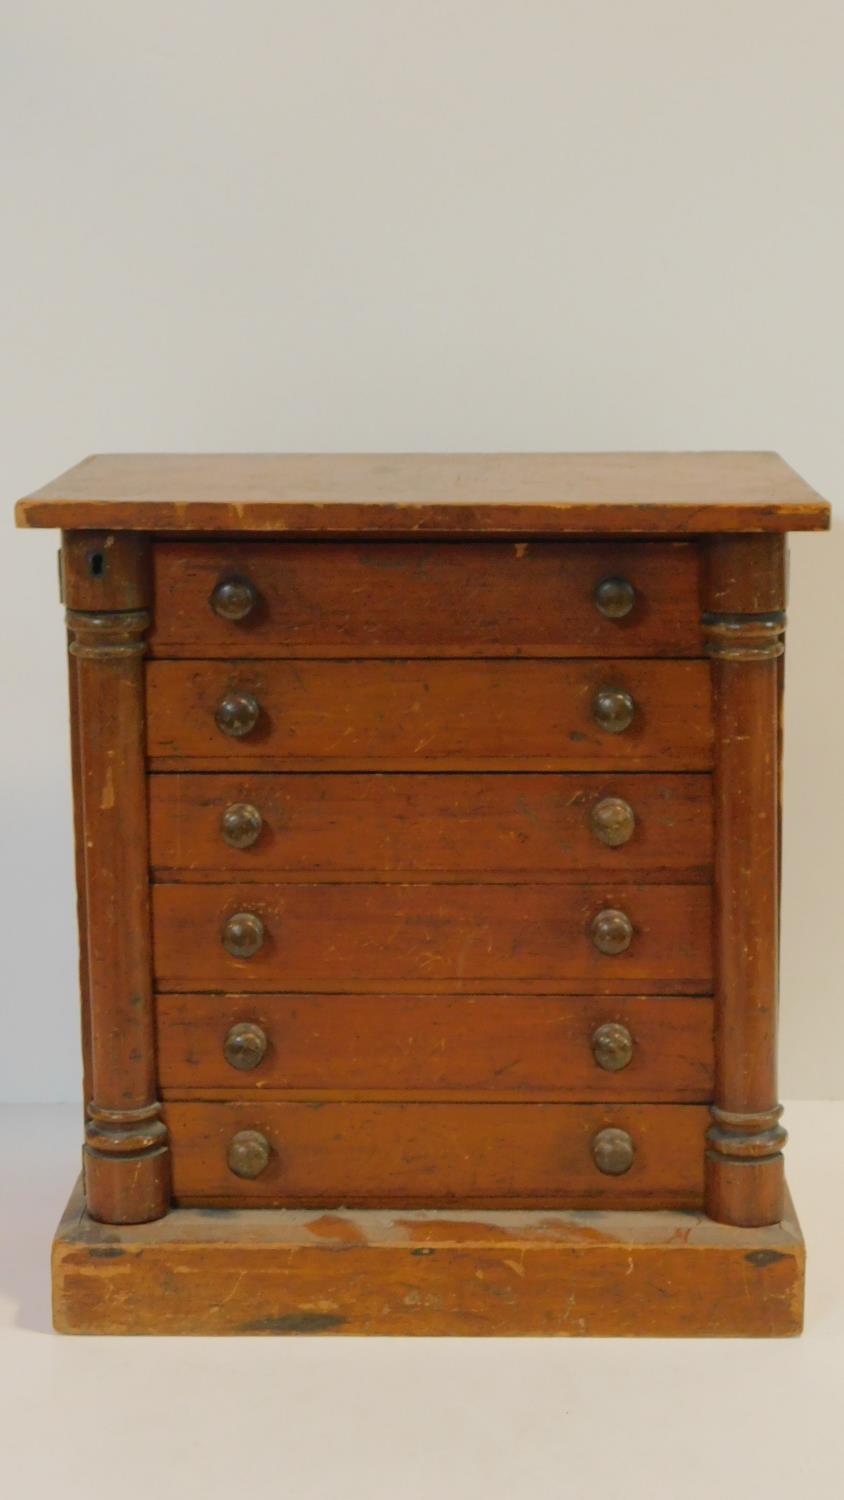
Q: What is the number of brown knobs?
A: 12